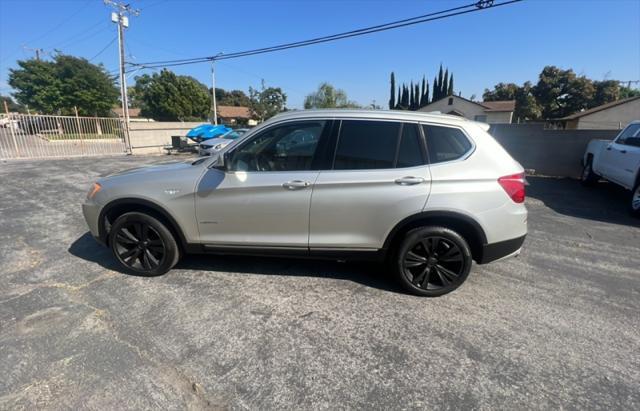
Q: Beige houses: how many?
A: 2